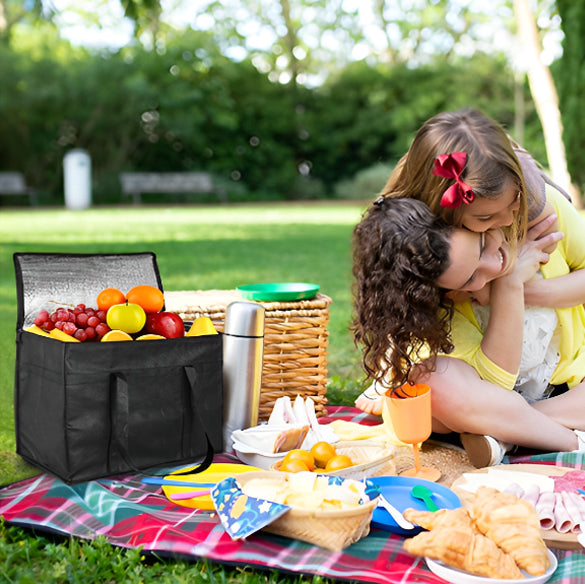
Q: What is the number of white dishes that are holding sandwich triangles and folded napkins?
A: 1